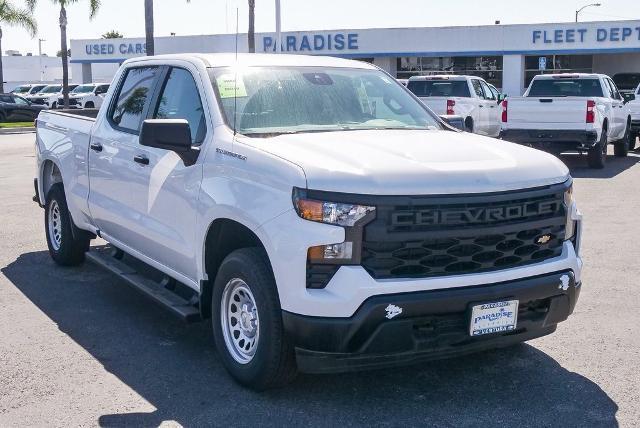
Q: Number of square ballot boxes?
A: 0